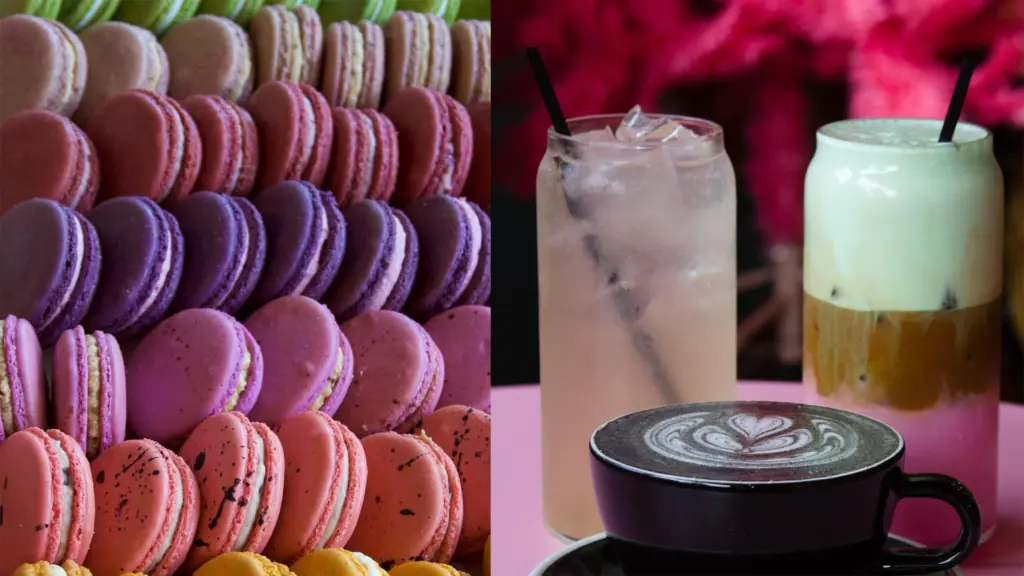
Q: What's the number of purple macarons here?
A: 6